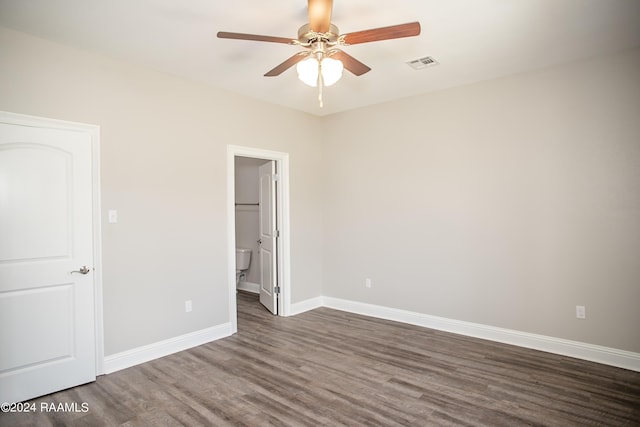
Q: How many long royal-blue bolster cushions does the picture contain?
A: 0